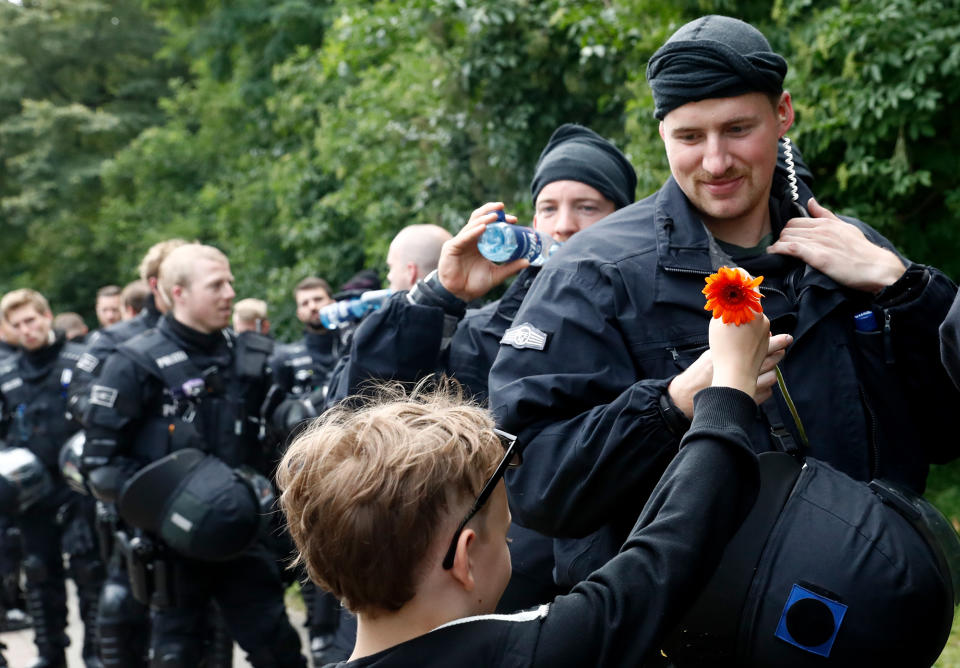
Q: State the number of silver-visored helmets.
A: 2